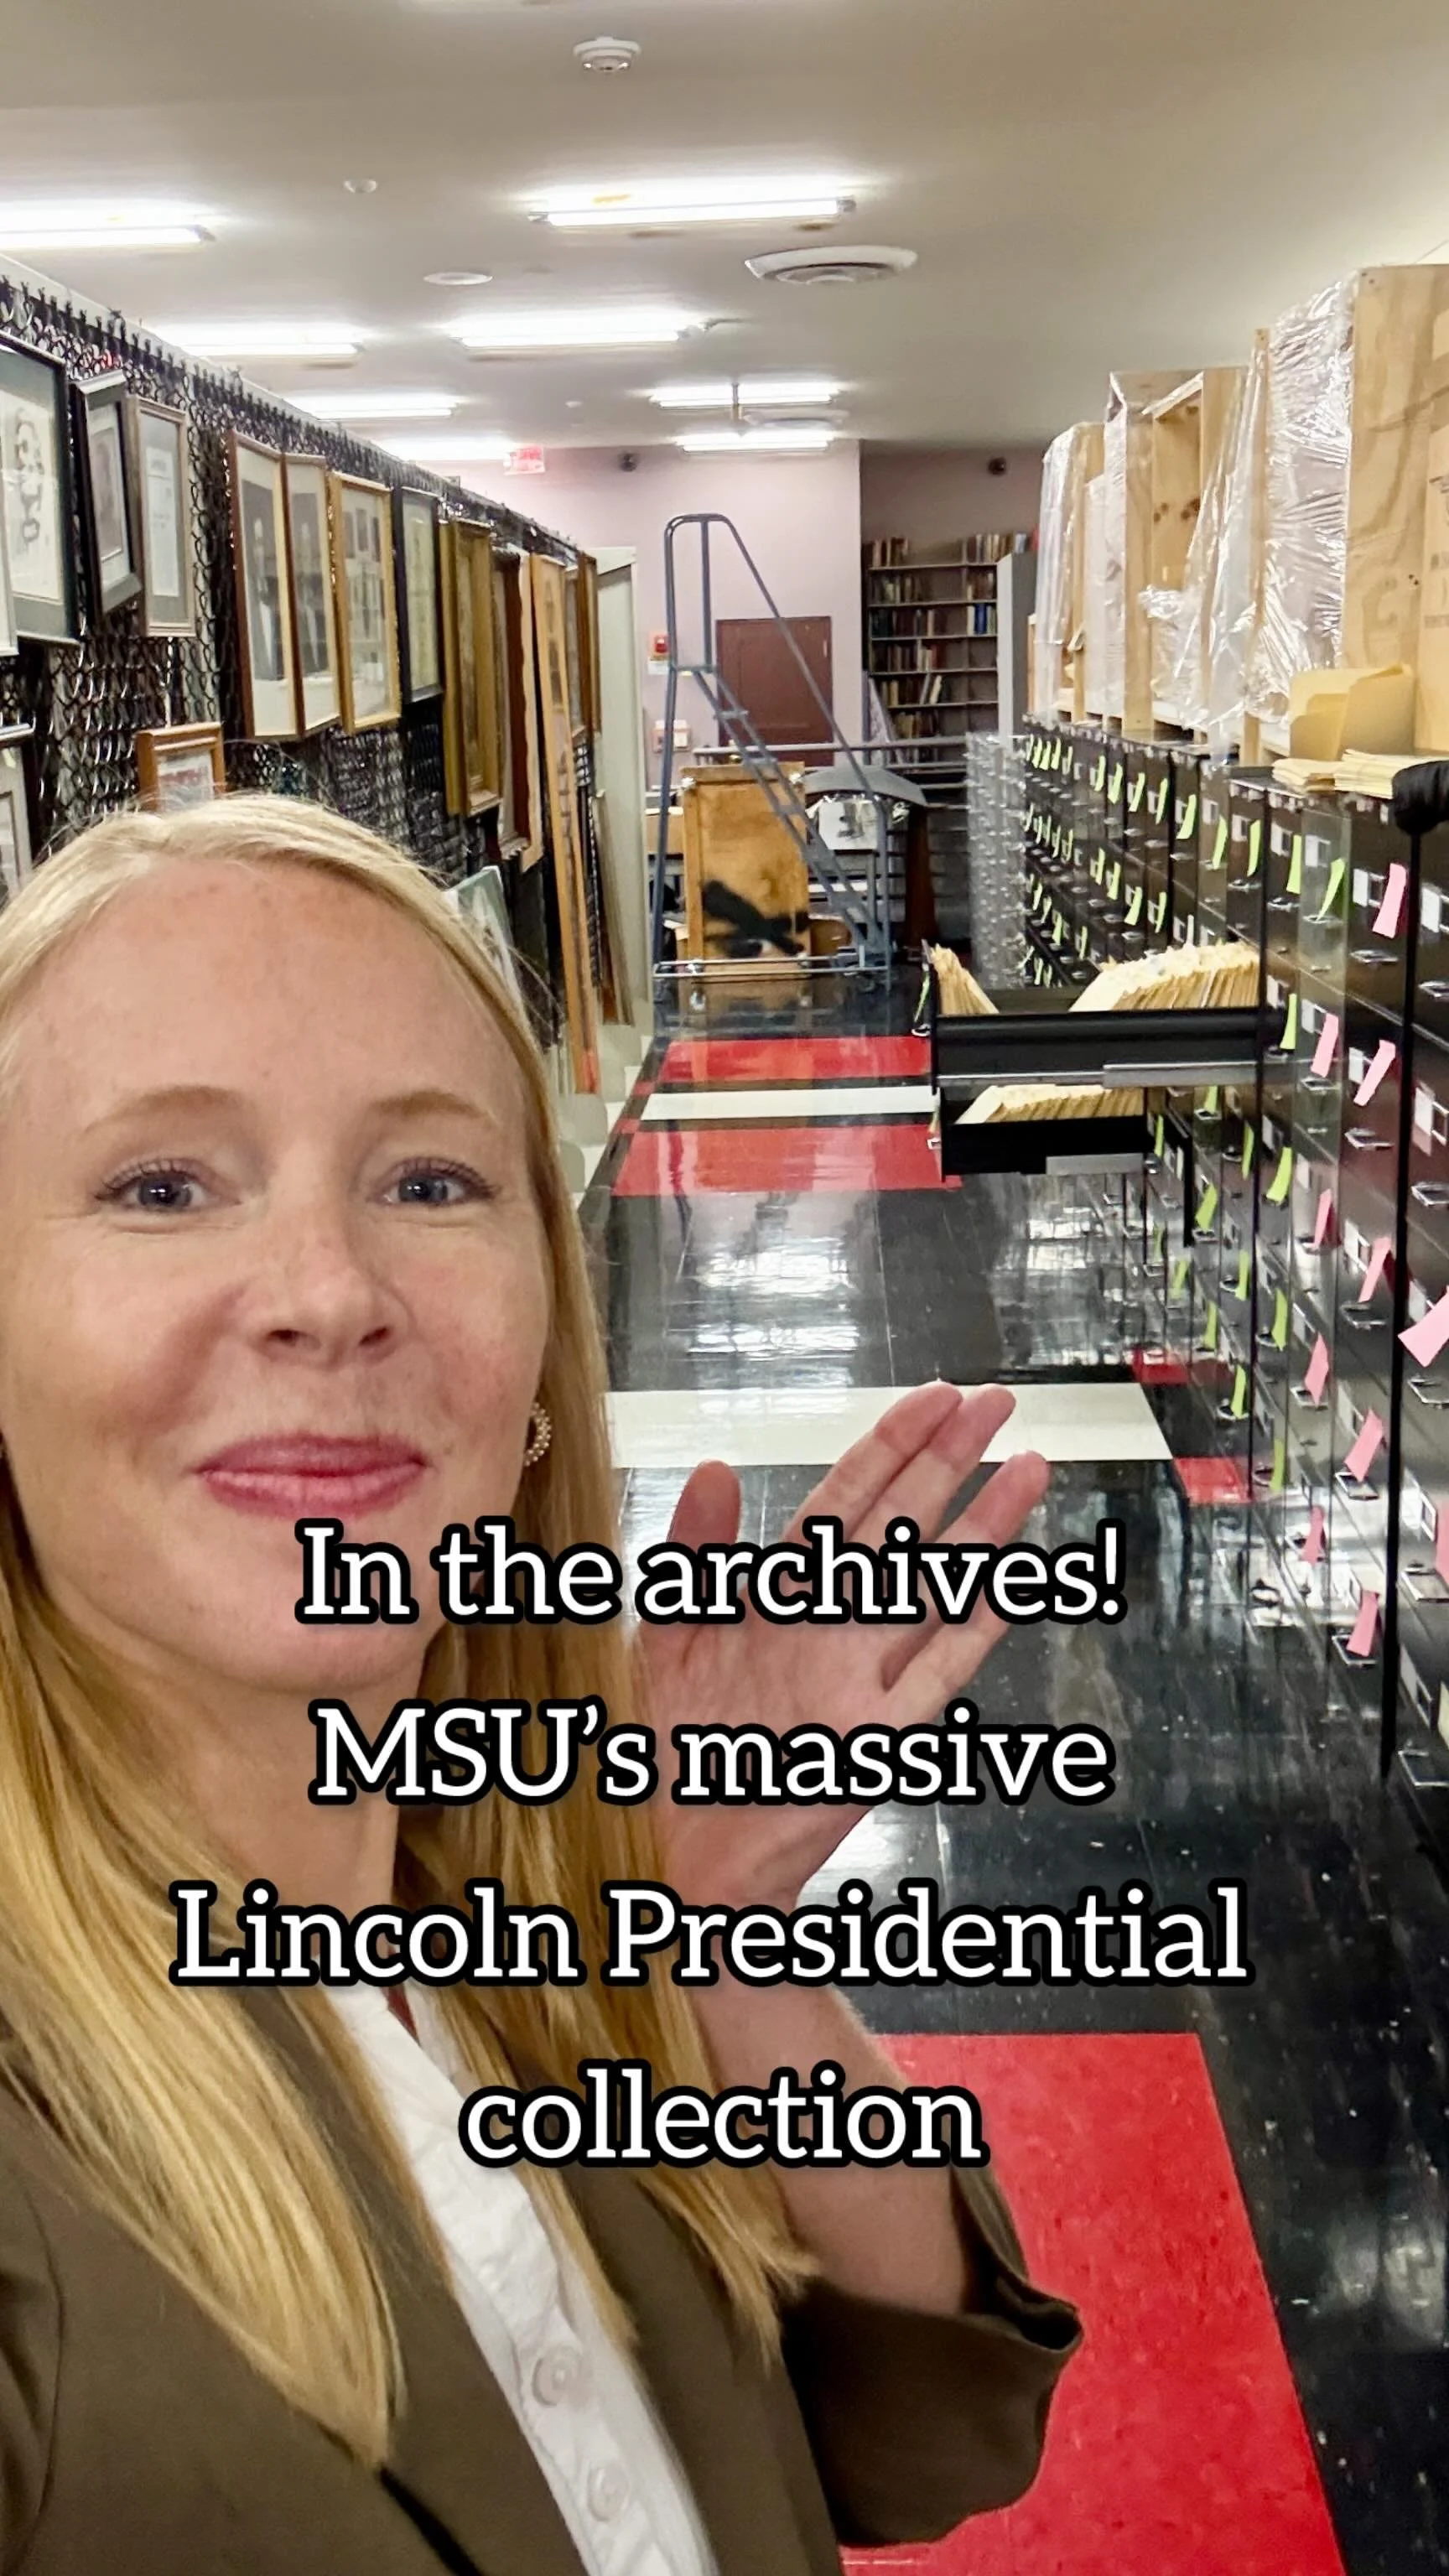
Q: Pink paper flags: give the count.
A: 11